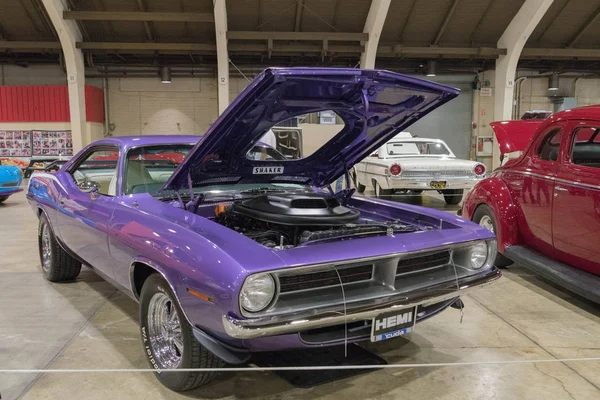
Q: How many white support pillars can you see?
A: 4